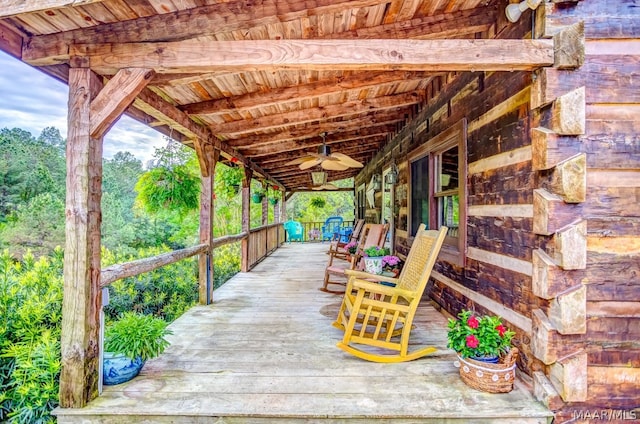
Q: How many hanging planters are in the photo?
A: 5